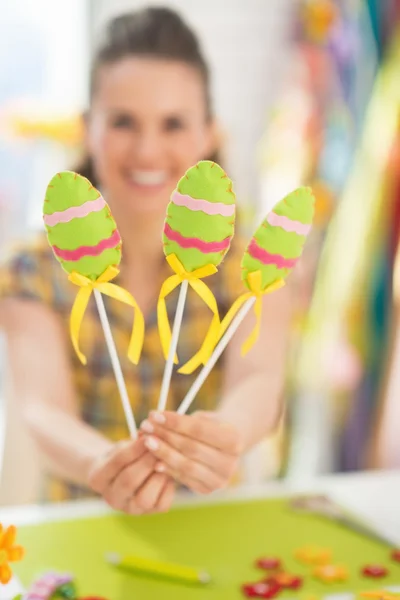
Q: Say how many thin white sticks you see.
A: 3